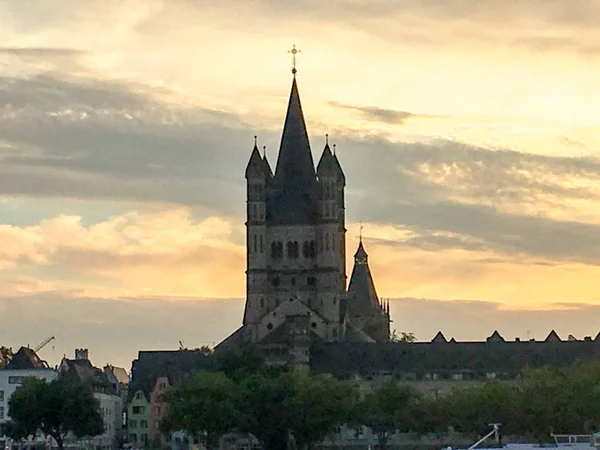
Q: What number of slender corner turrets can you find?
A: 4